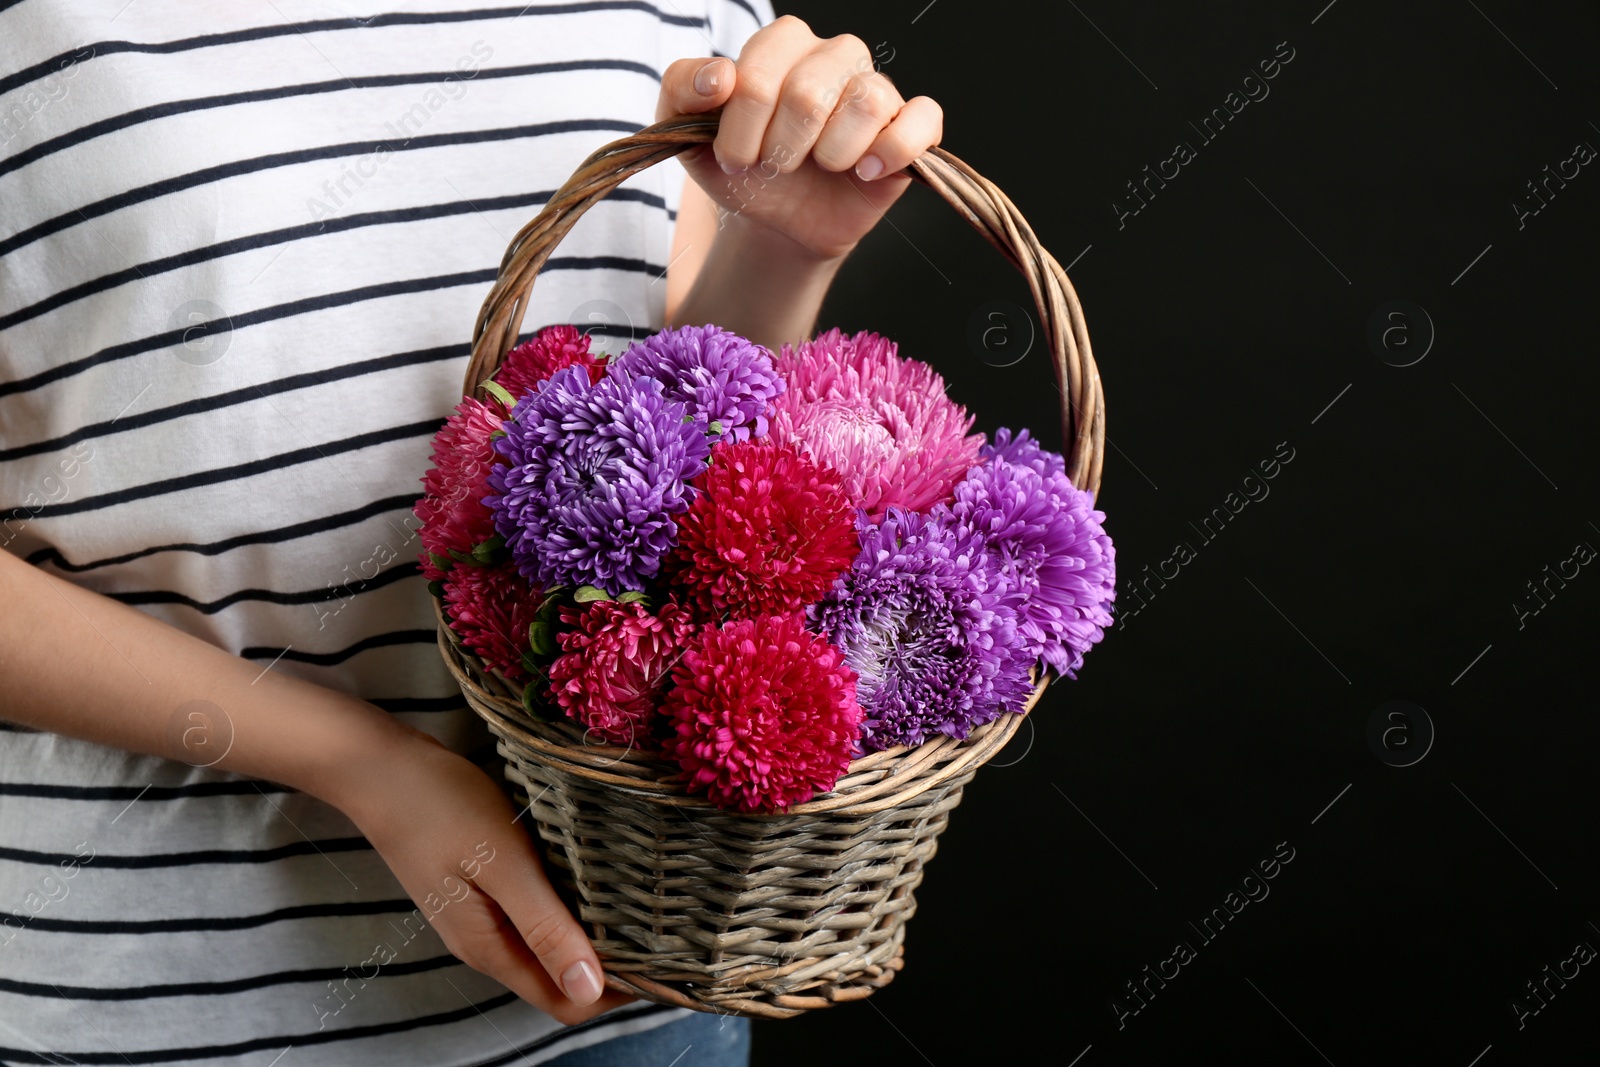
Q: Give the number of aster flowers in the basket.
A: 12